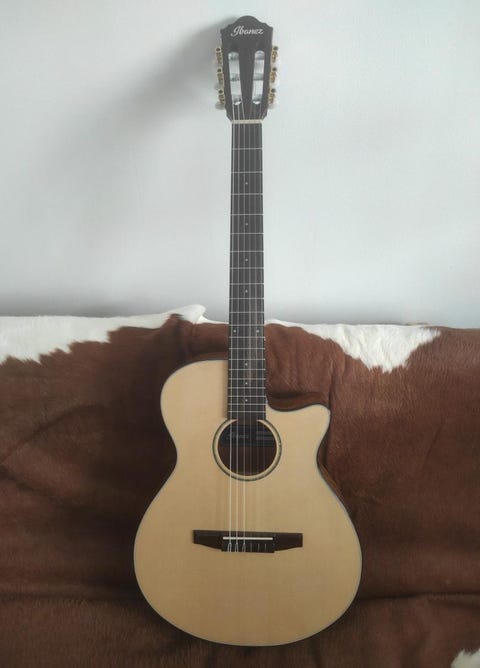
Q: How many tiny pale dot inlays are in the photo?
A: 9